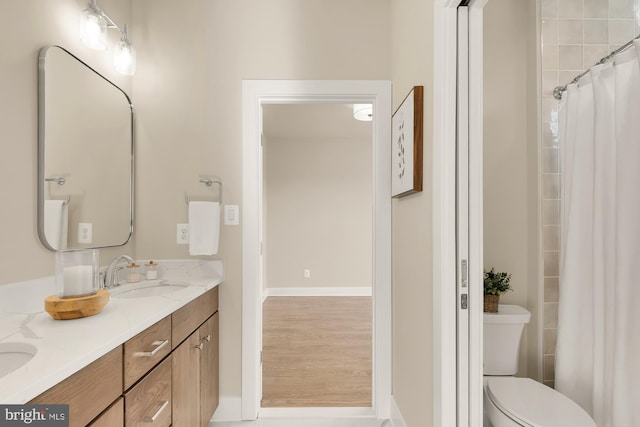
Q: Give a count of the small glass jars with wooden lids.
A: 2